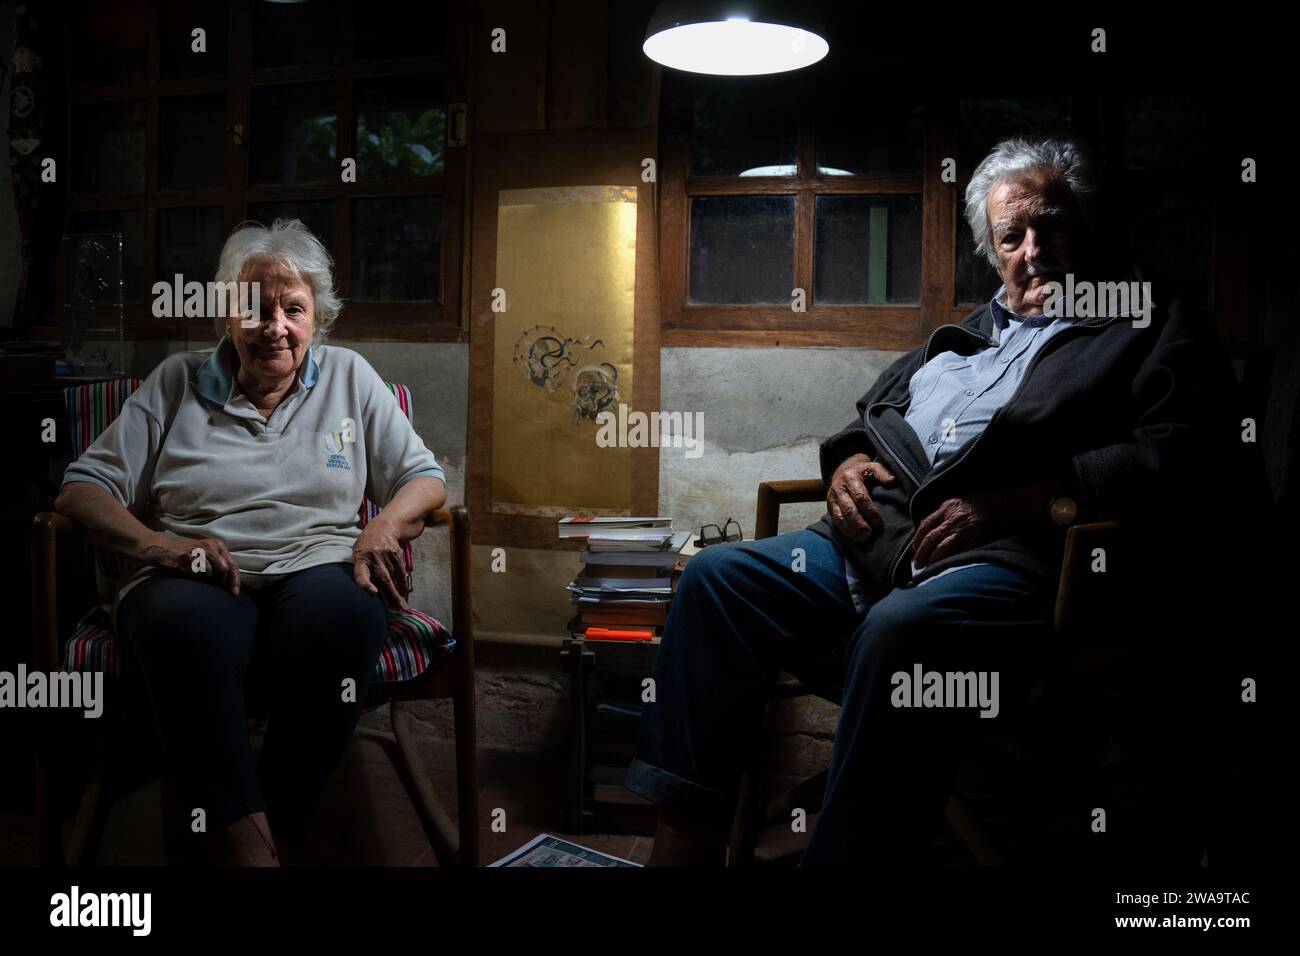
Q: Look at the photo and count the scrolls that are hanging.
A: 1